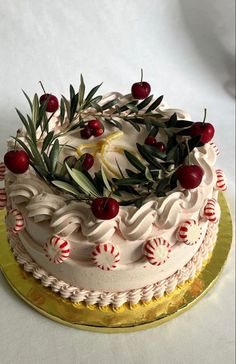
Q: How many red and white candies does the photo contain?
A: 10